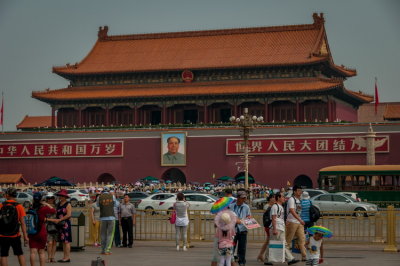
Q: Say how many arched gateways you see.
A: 4